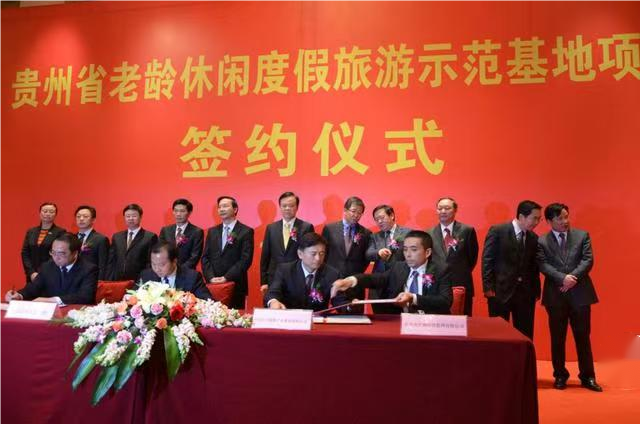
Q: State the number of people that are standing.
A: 11